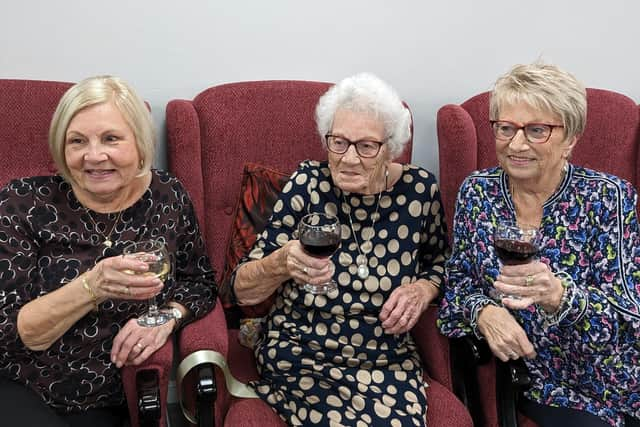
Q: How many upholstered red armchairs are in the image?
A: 3